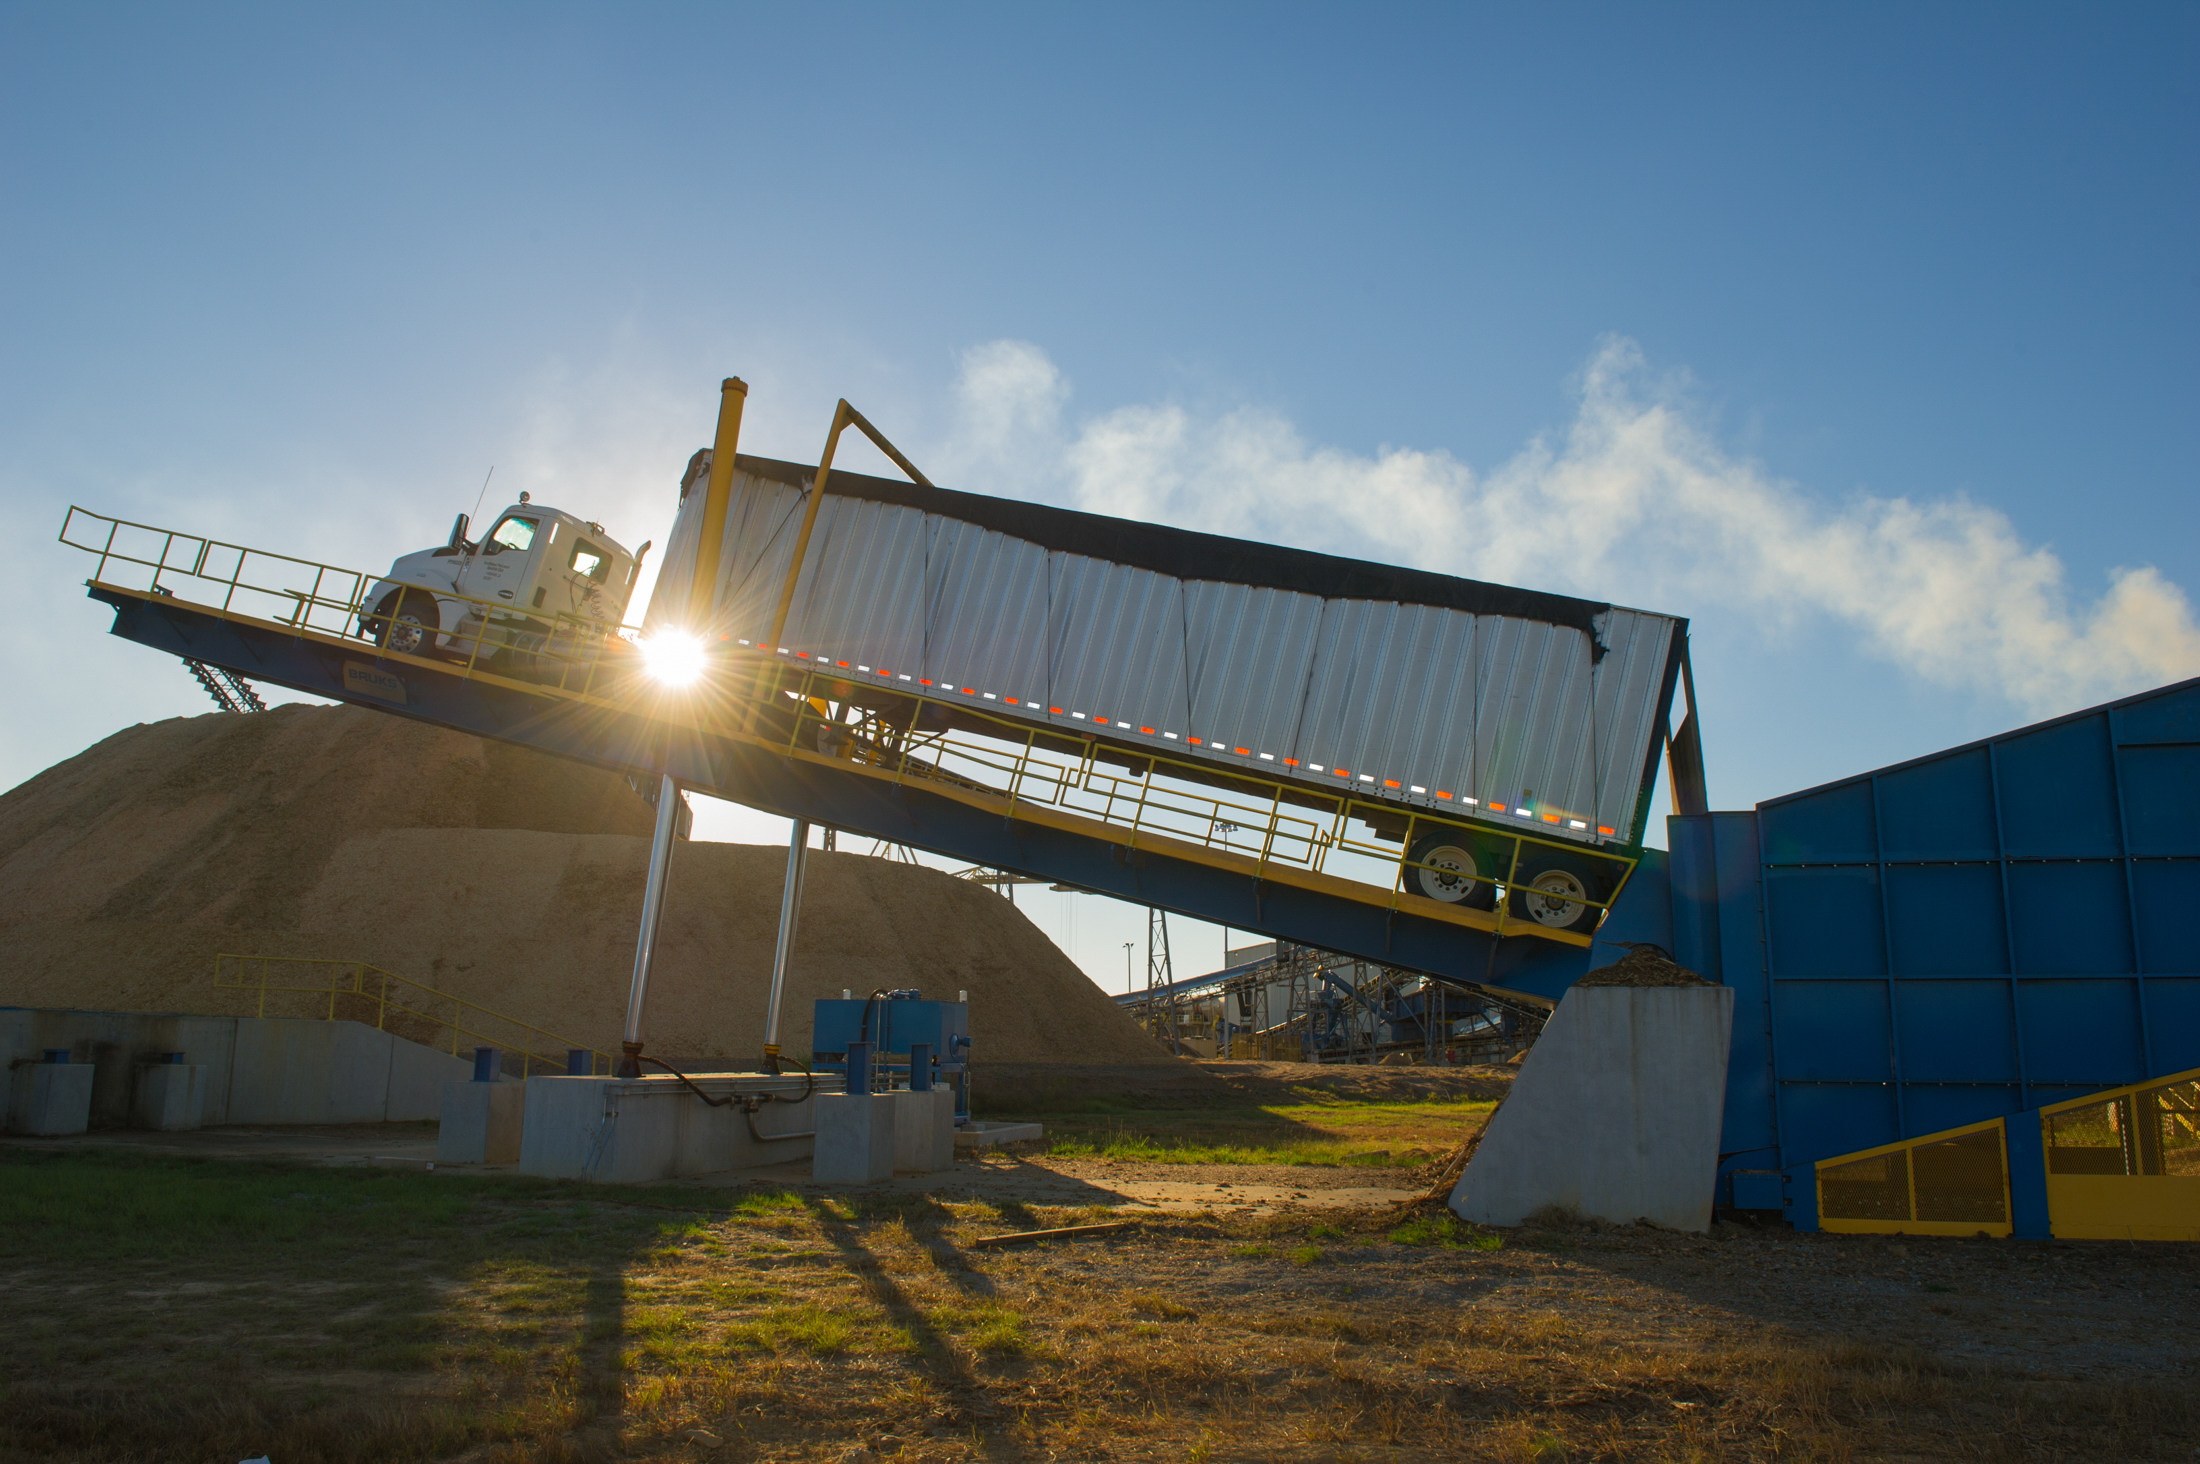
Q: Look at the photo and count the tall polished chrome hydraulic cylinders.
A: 2